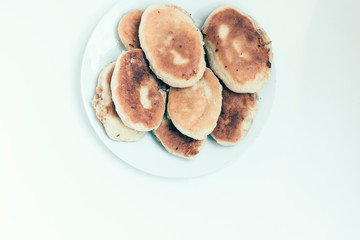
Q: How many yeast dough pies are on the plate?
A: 8